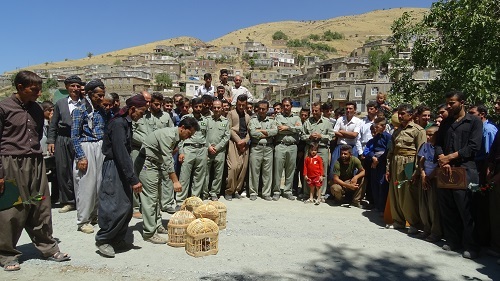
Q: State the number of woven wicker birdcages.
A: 5